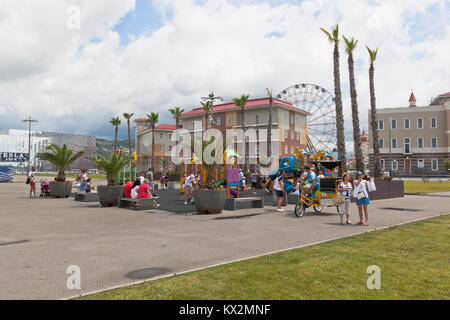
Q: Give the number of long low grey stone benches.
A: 3